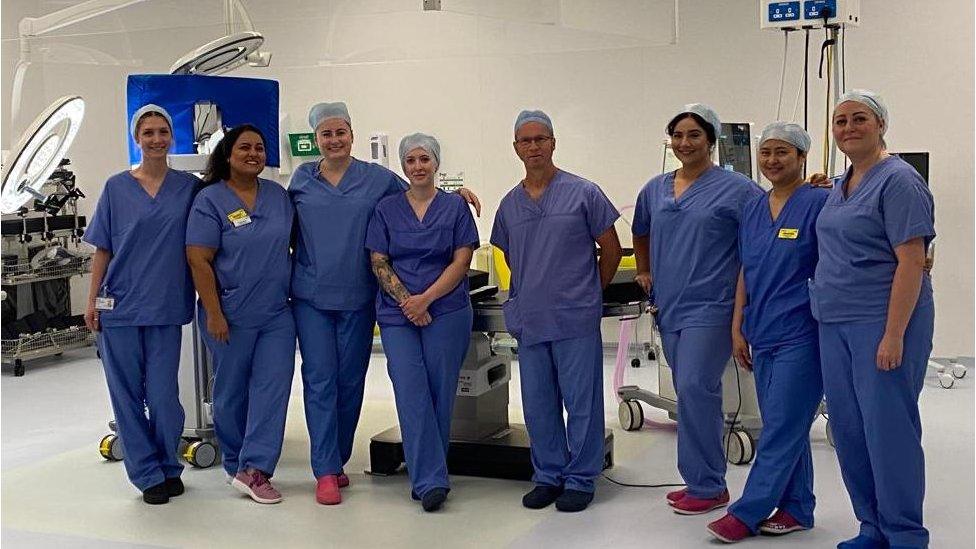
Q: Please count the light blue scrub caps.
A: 7